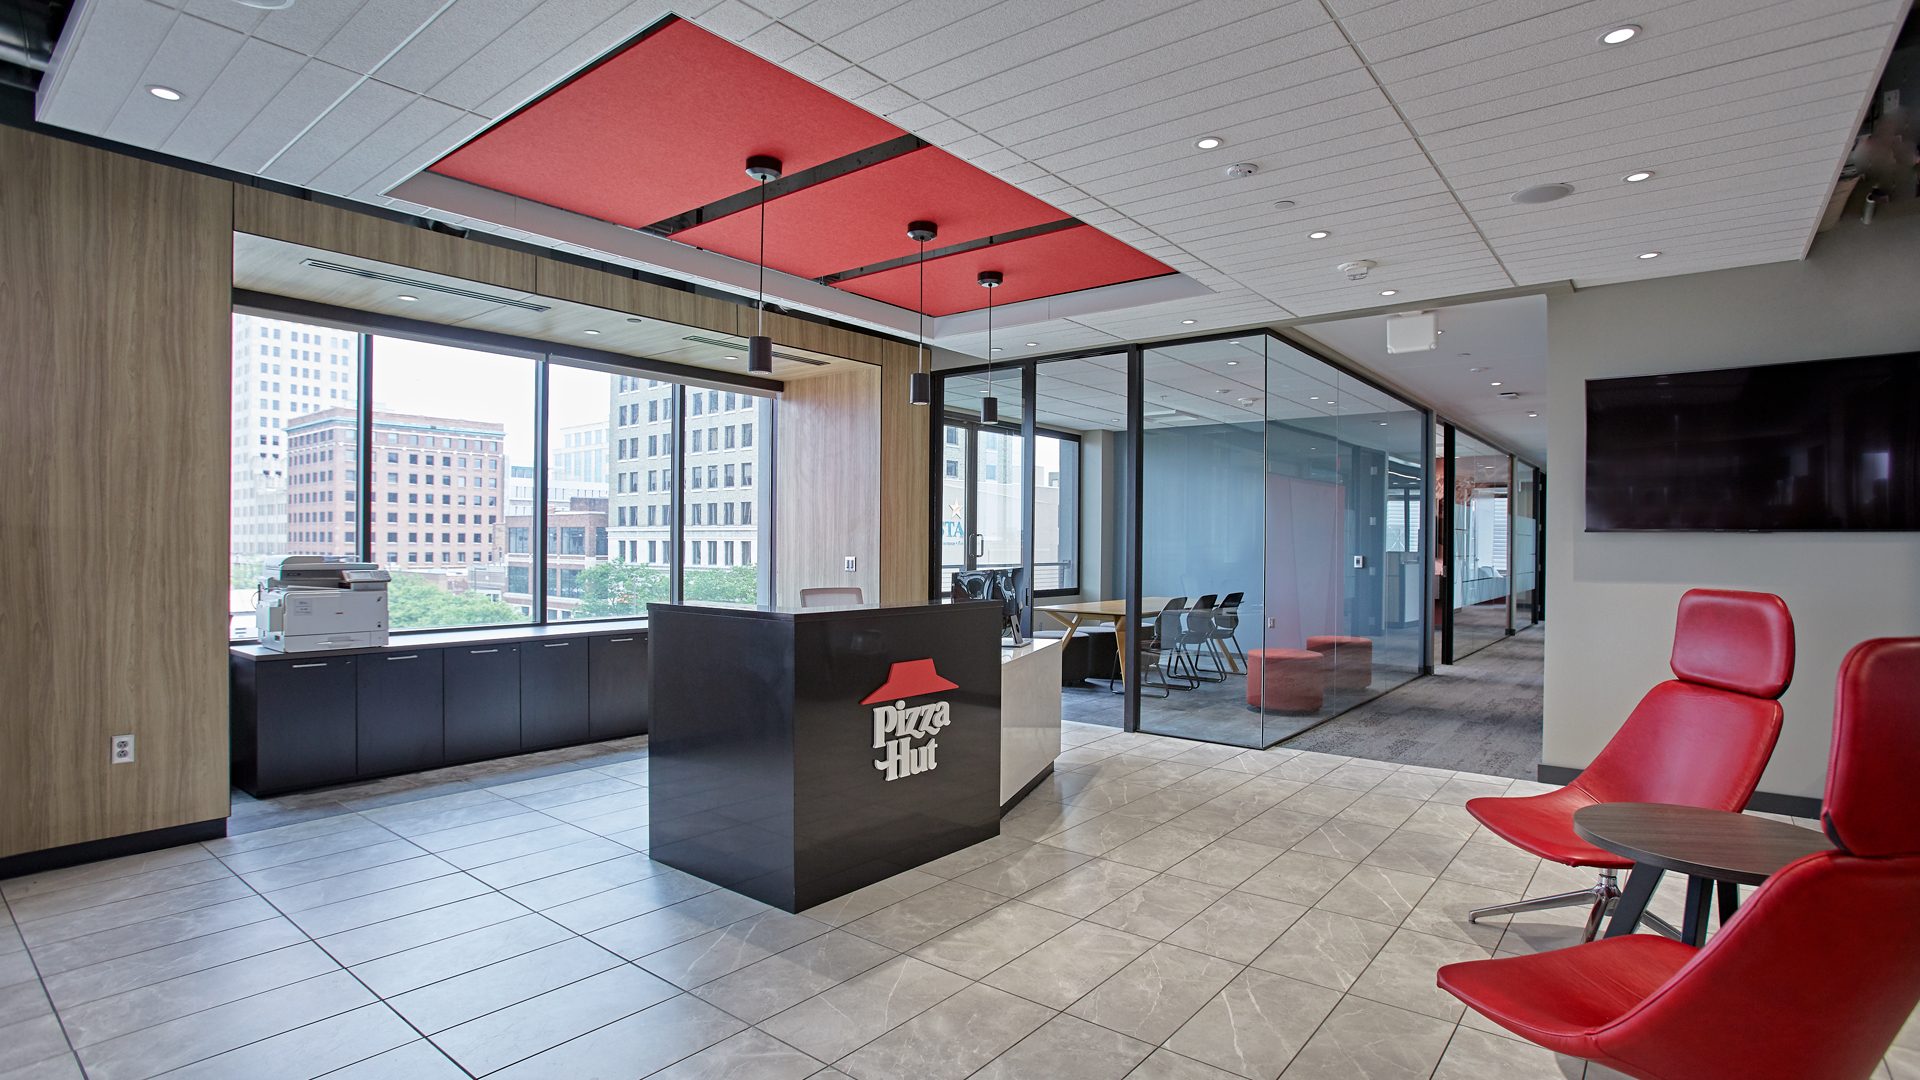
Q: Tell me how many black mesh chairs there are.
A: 3